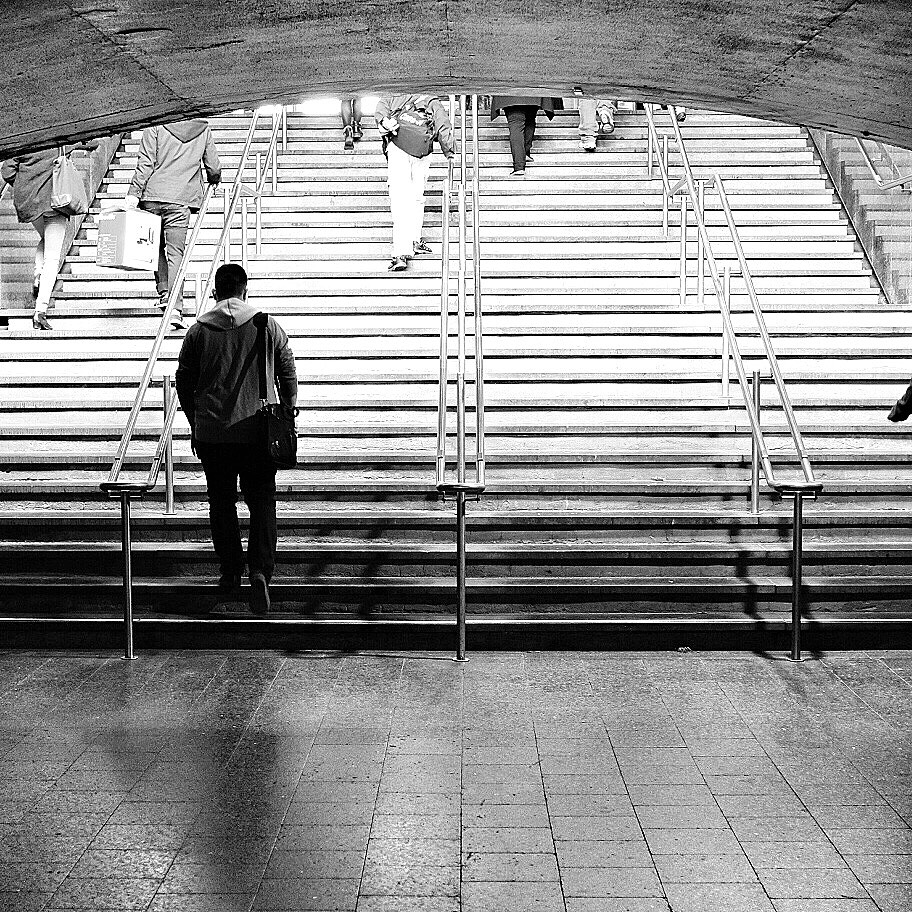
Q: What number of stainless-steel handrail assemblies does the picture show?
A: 3